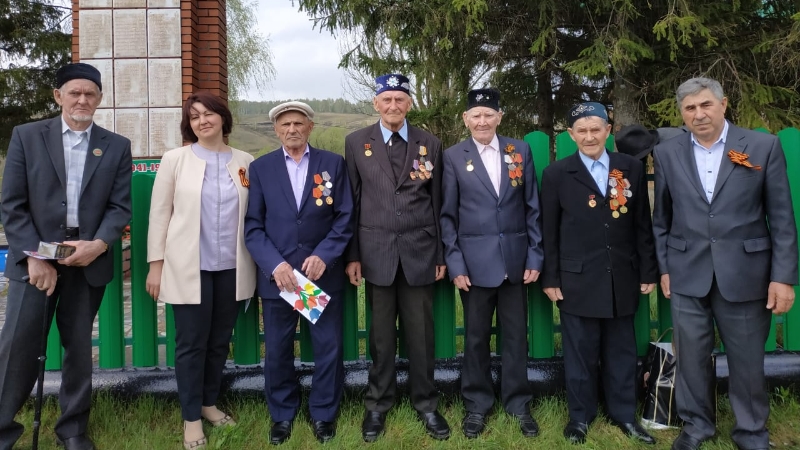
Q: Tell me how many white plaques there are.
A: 12